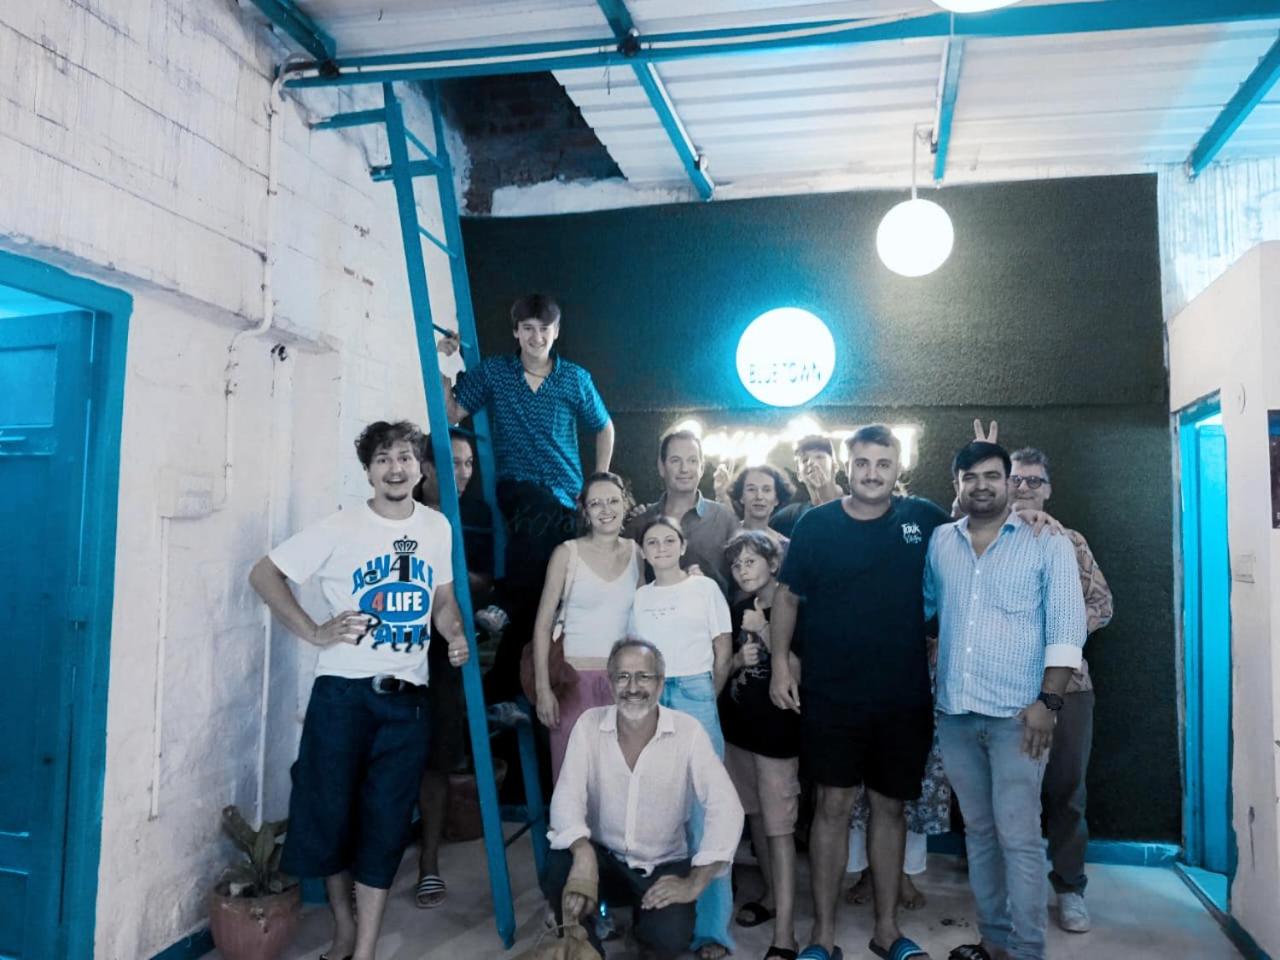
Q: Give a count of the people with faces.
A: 13